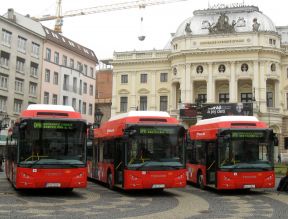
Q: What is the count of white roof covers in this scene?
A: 3